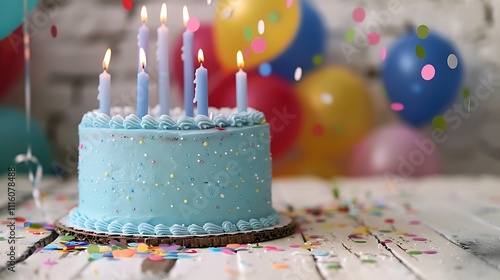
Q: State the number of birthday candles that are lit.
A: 7